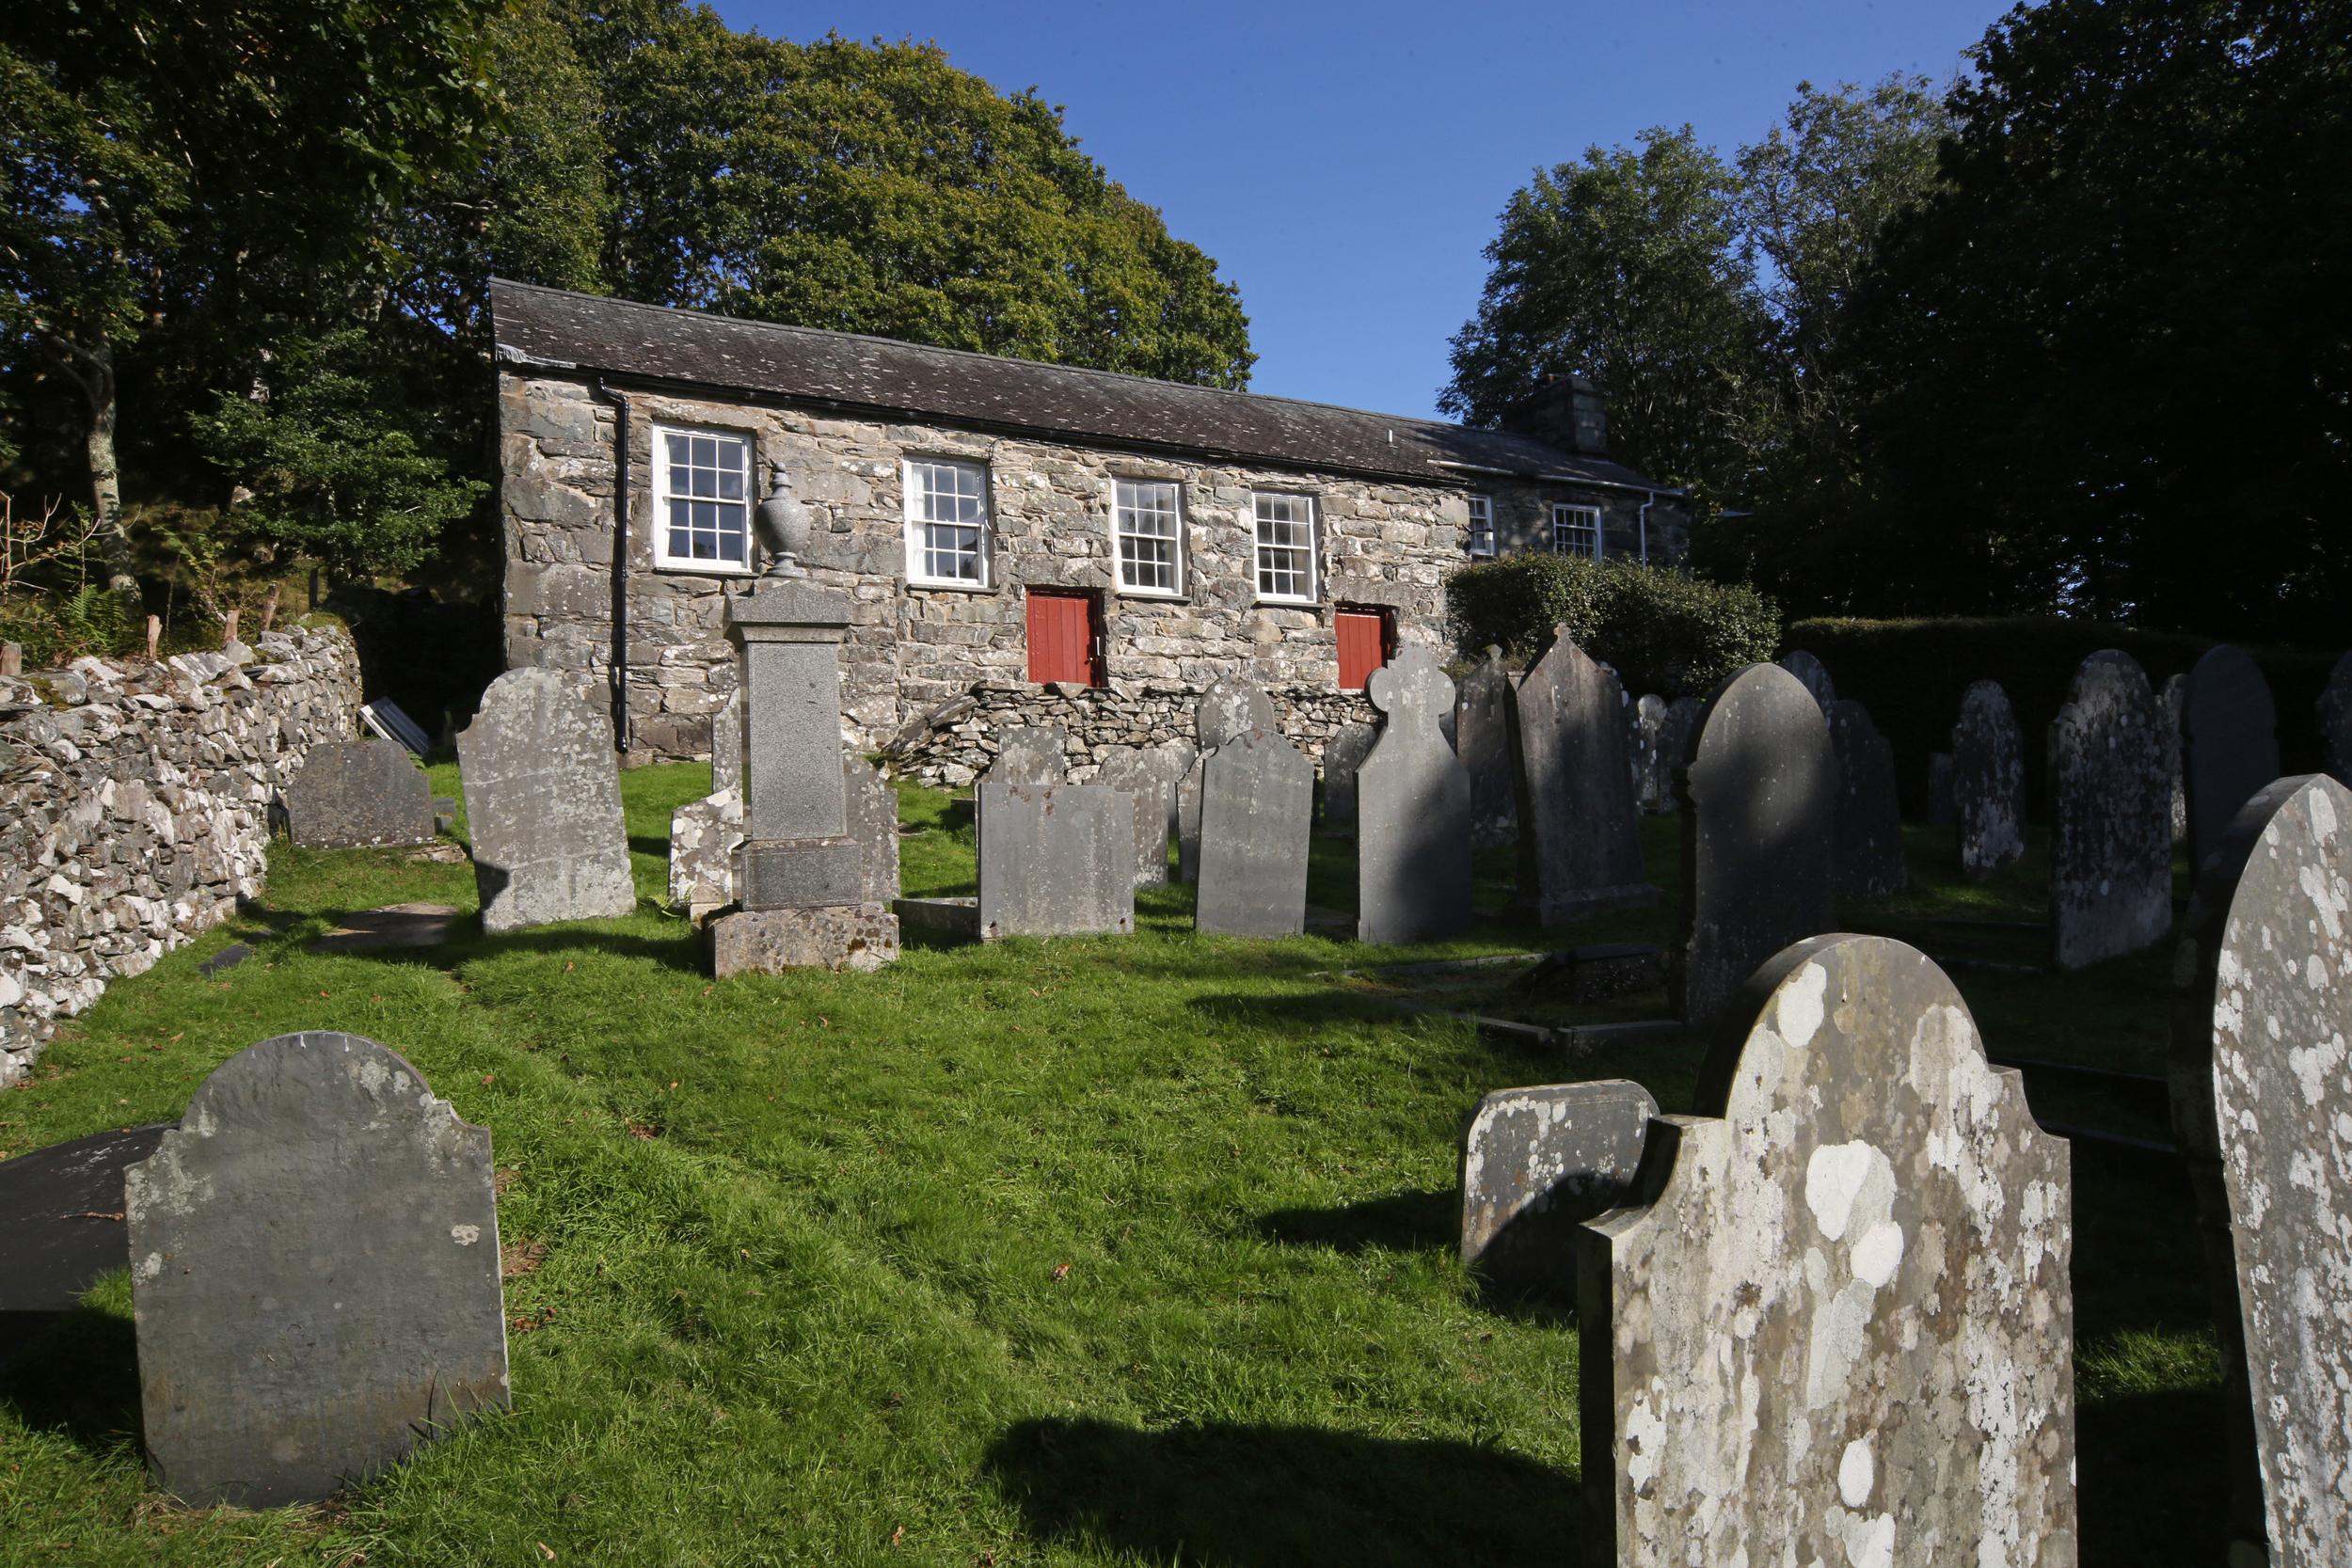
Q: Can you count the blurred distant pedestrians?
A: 0